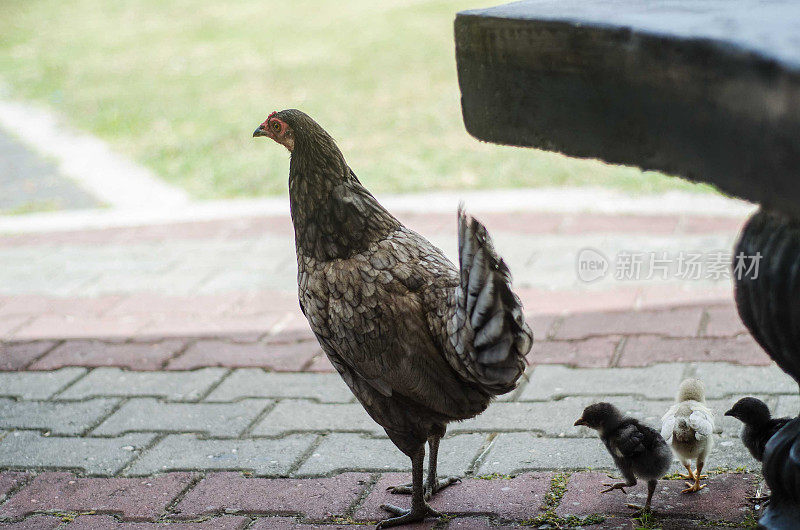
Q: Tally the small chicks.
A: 3